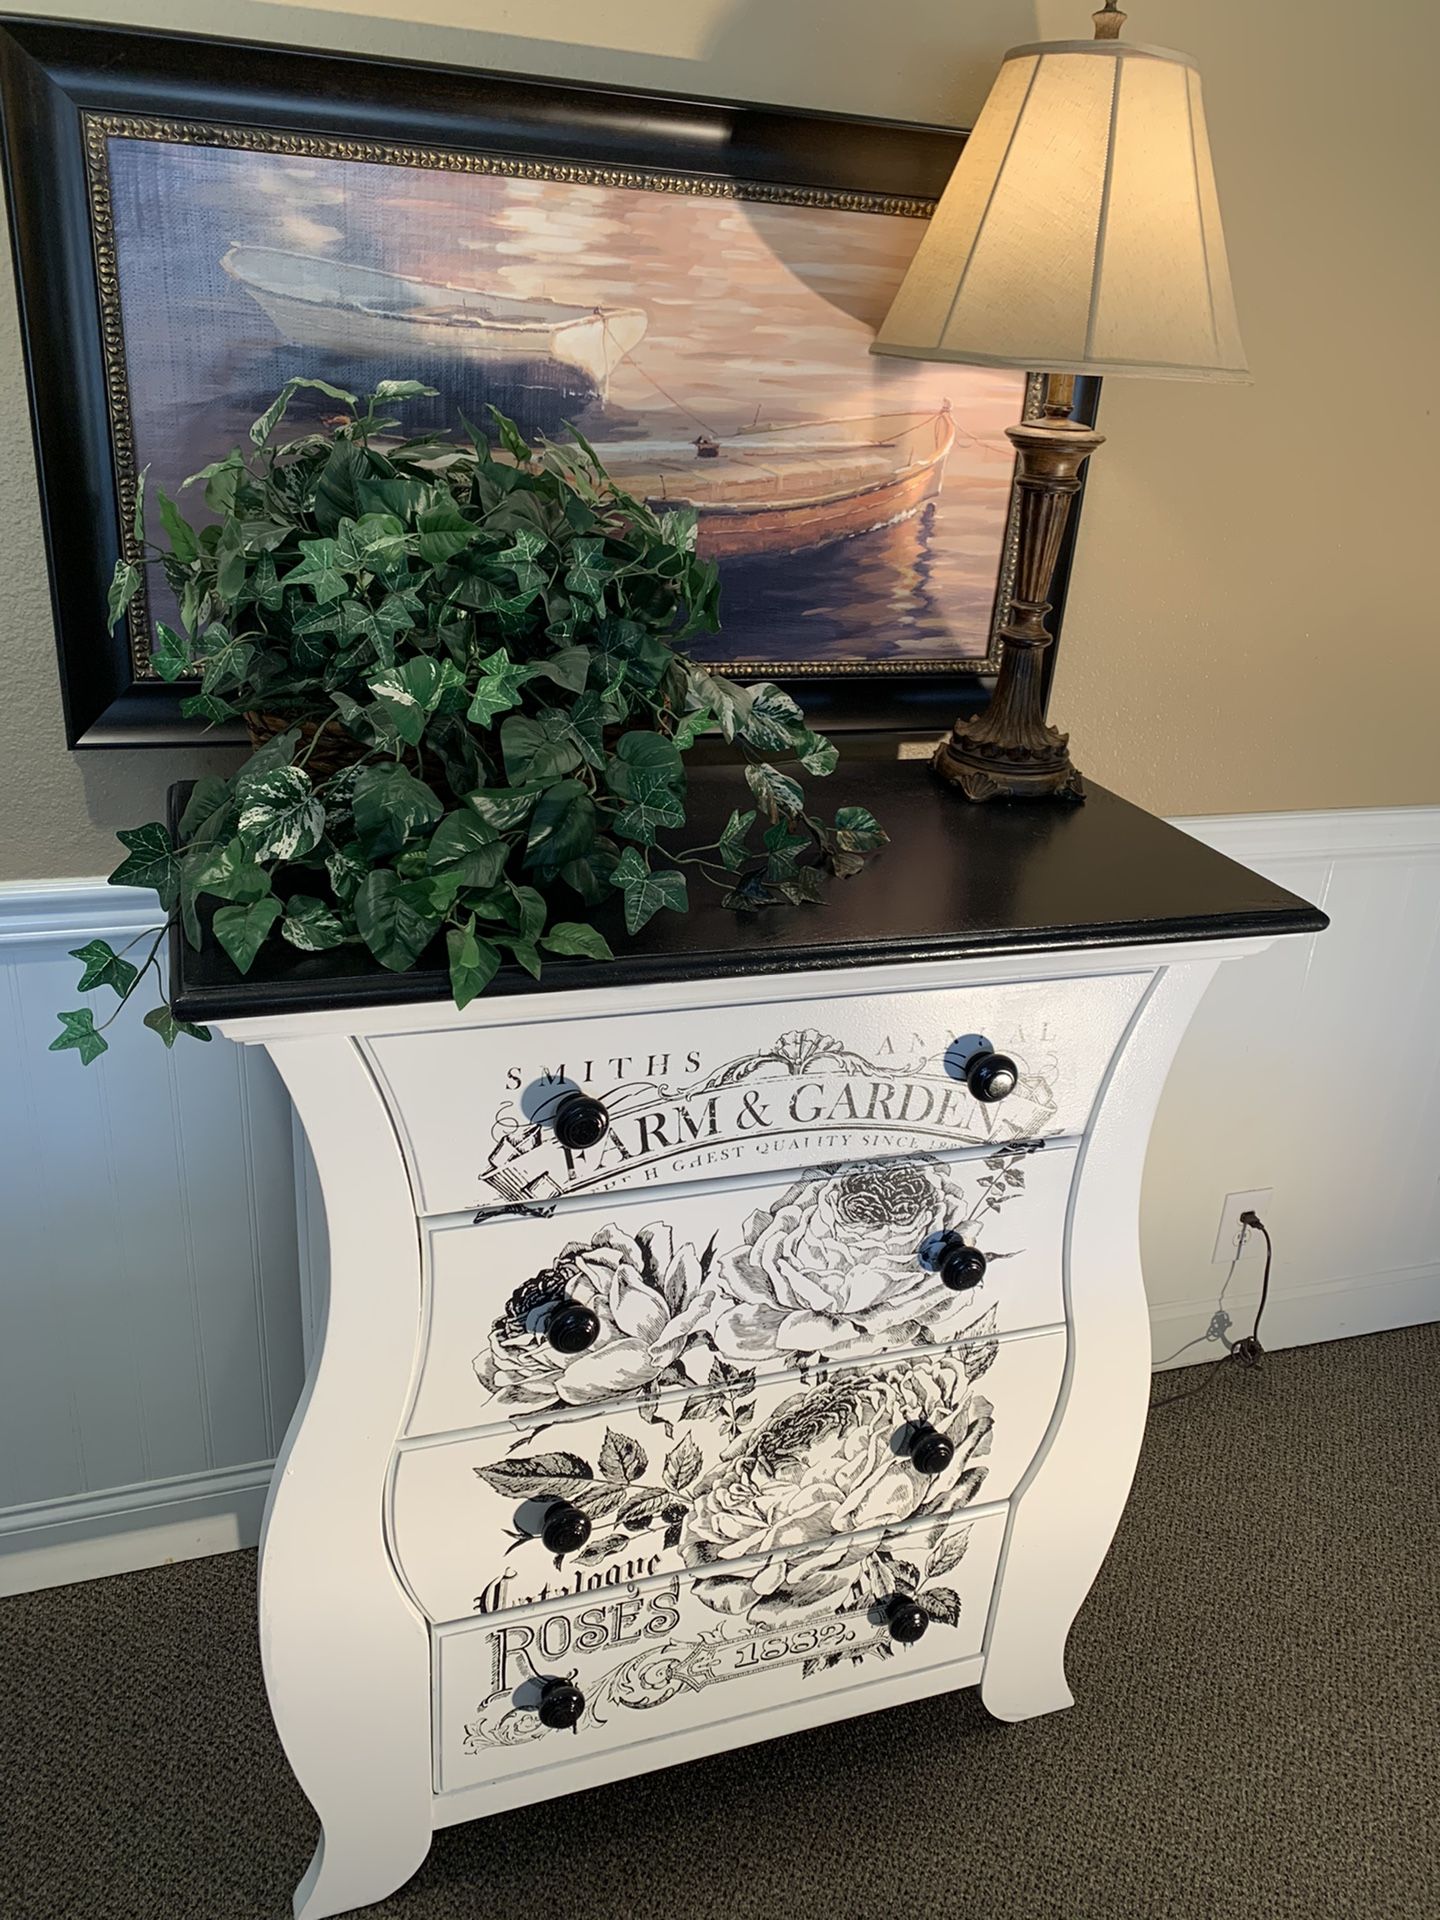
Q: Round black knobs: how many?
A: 8